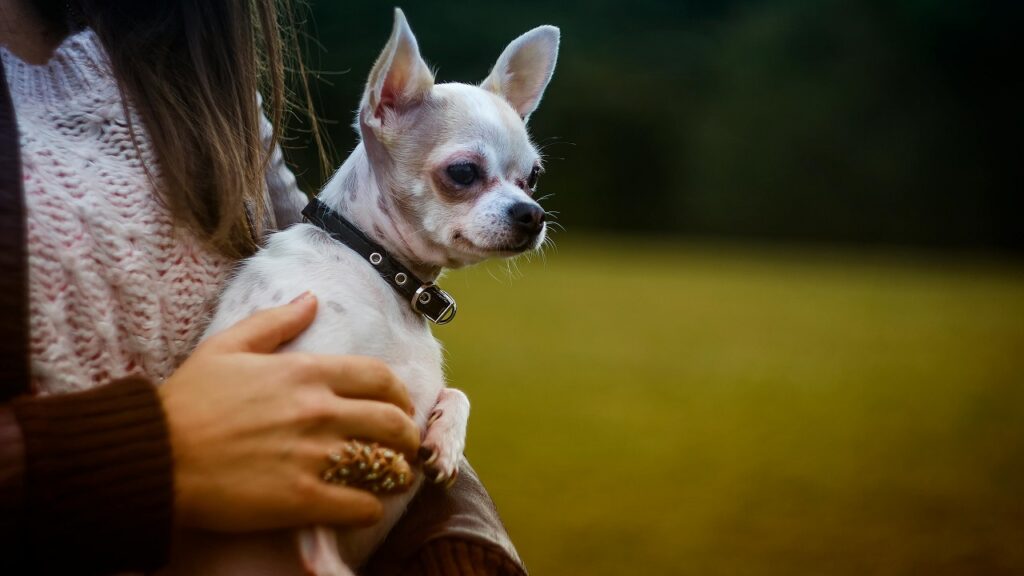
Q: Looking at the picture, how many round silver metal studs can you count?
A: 3